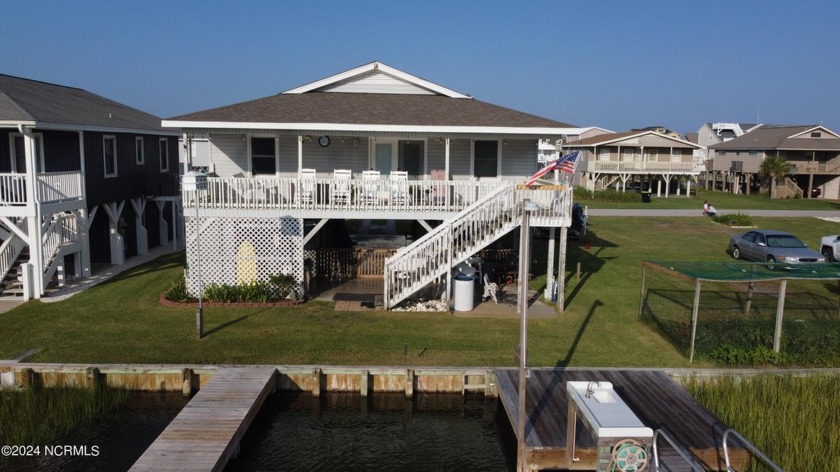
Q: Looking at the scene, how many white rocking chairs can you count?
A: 4